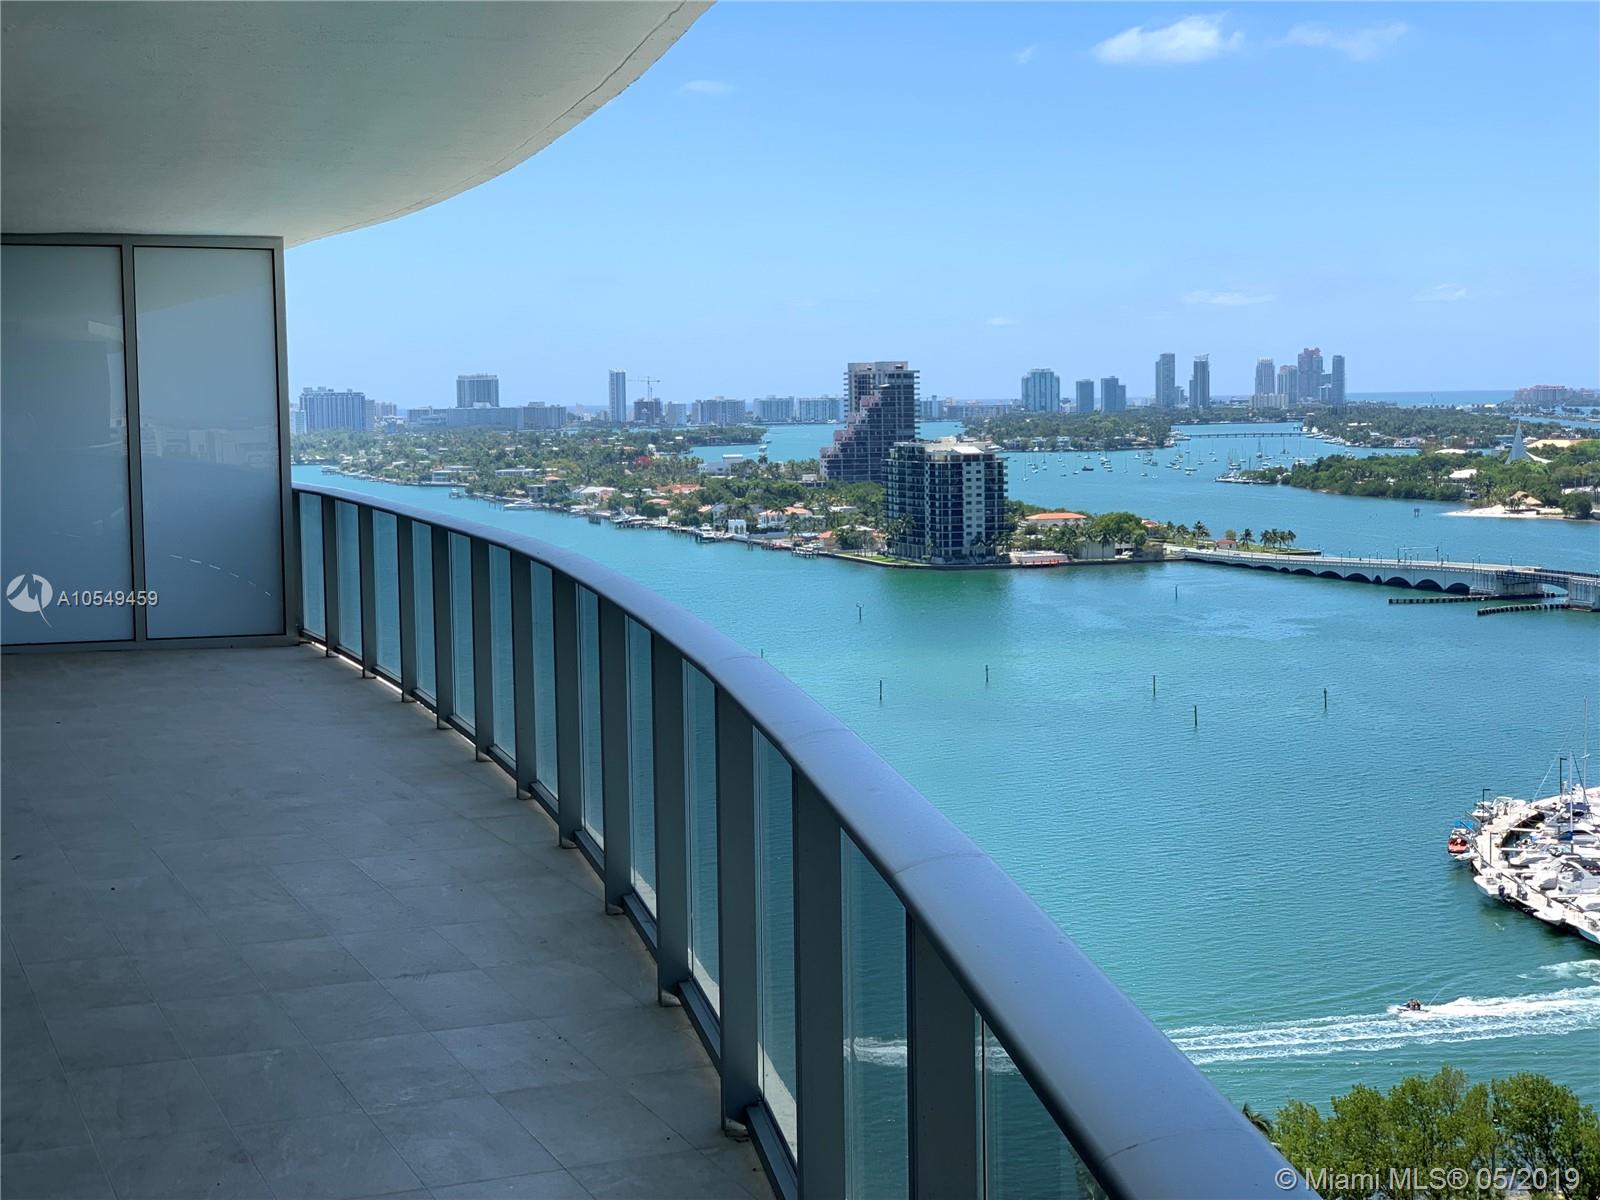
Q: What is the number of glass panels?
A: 15